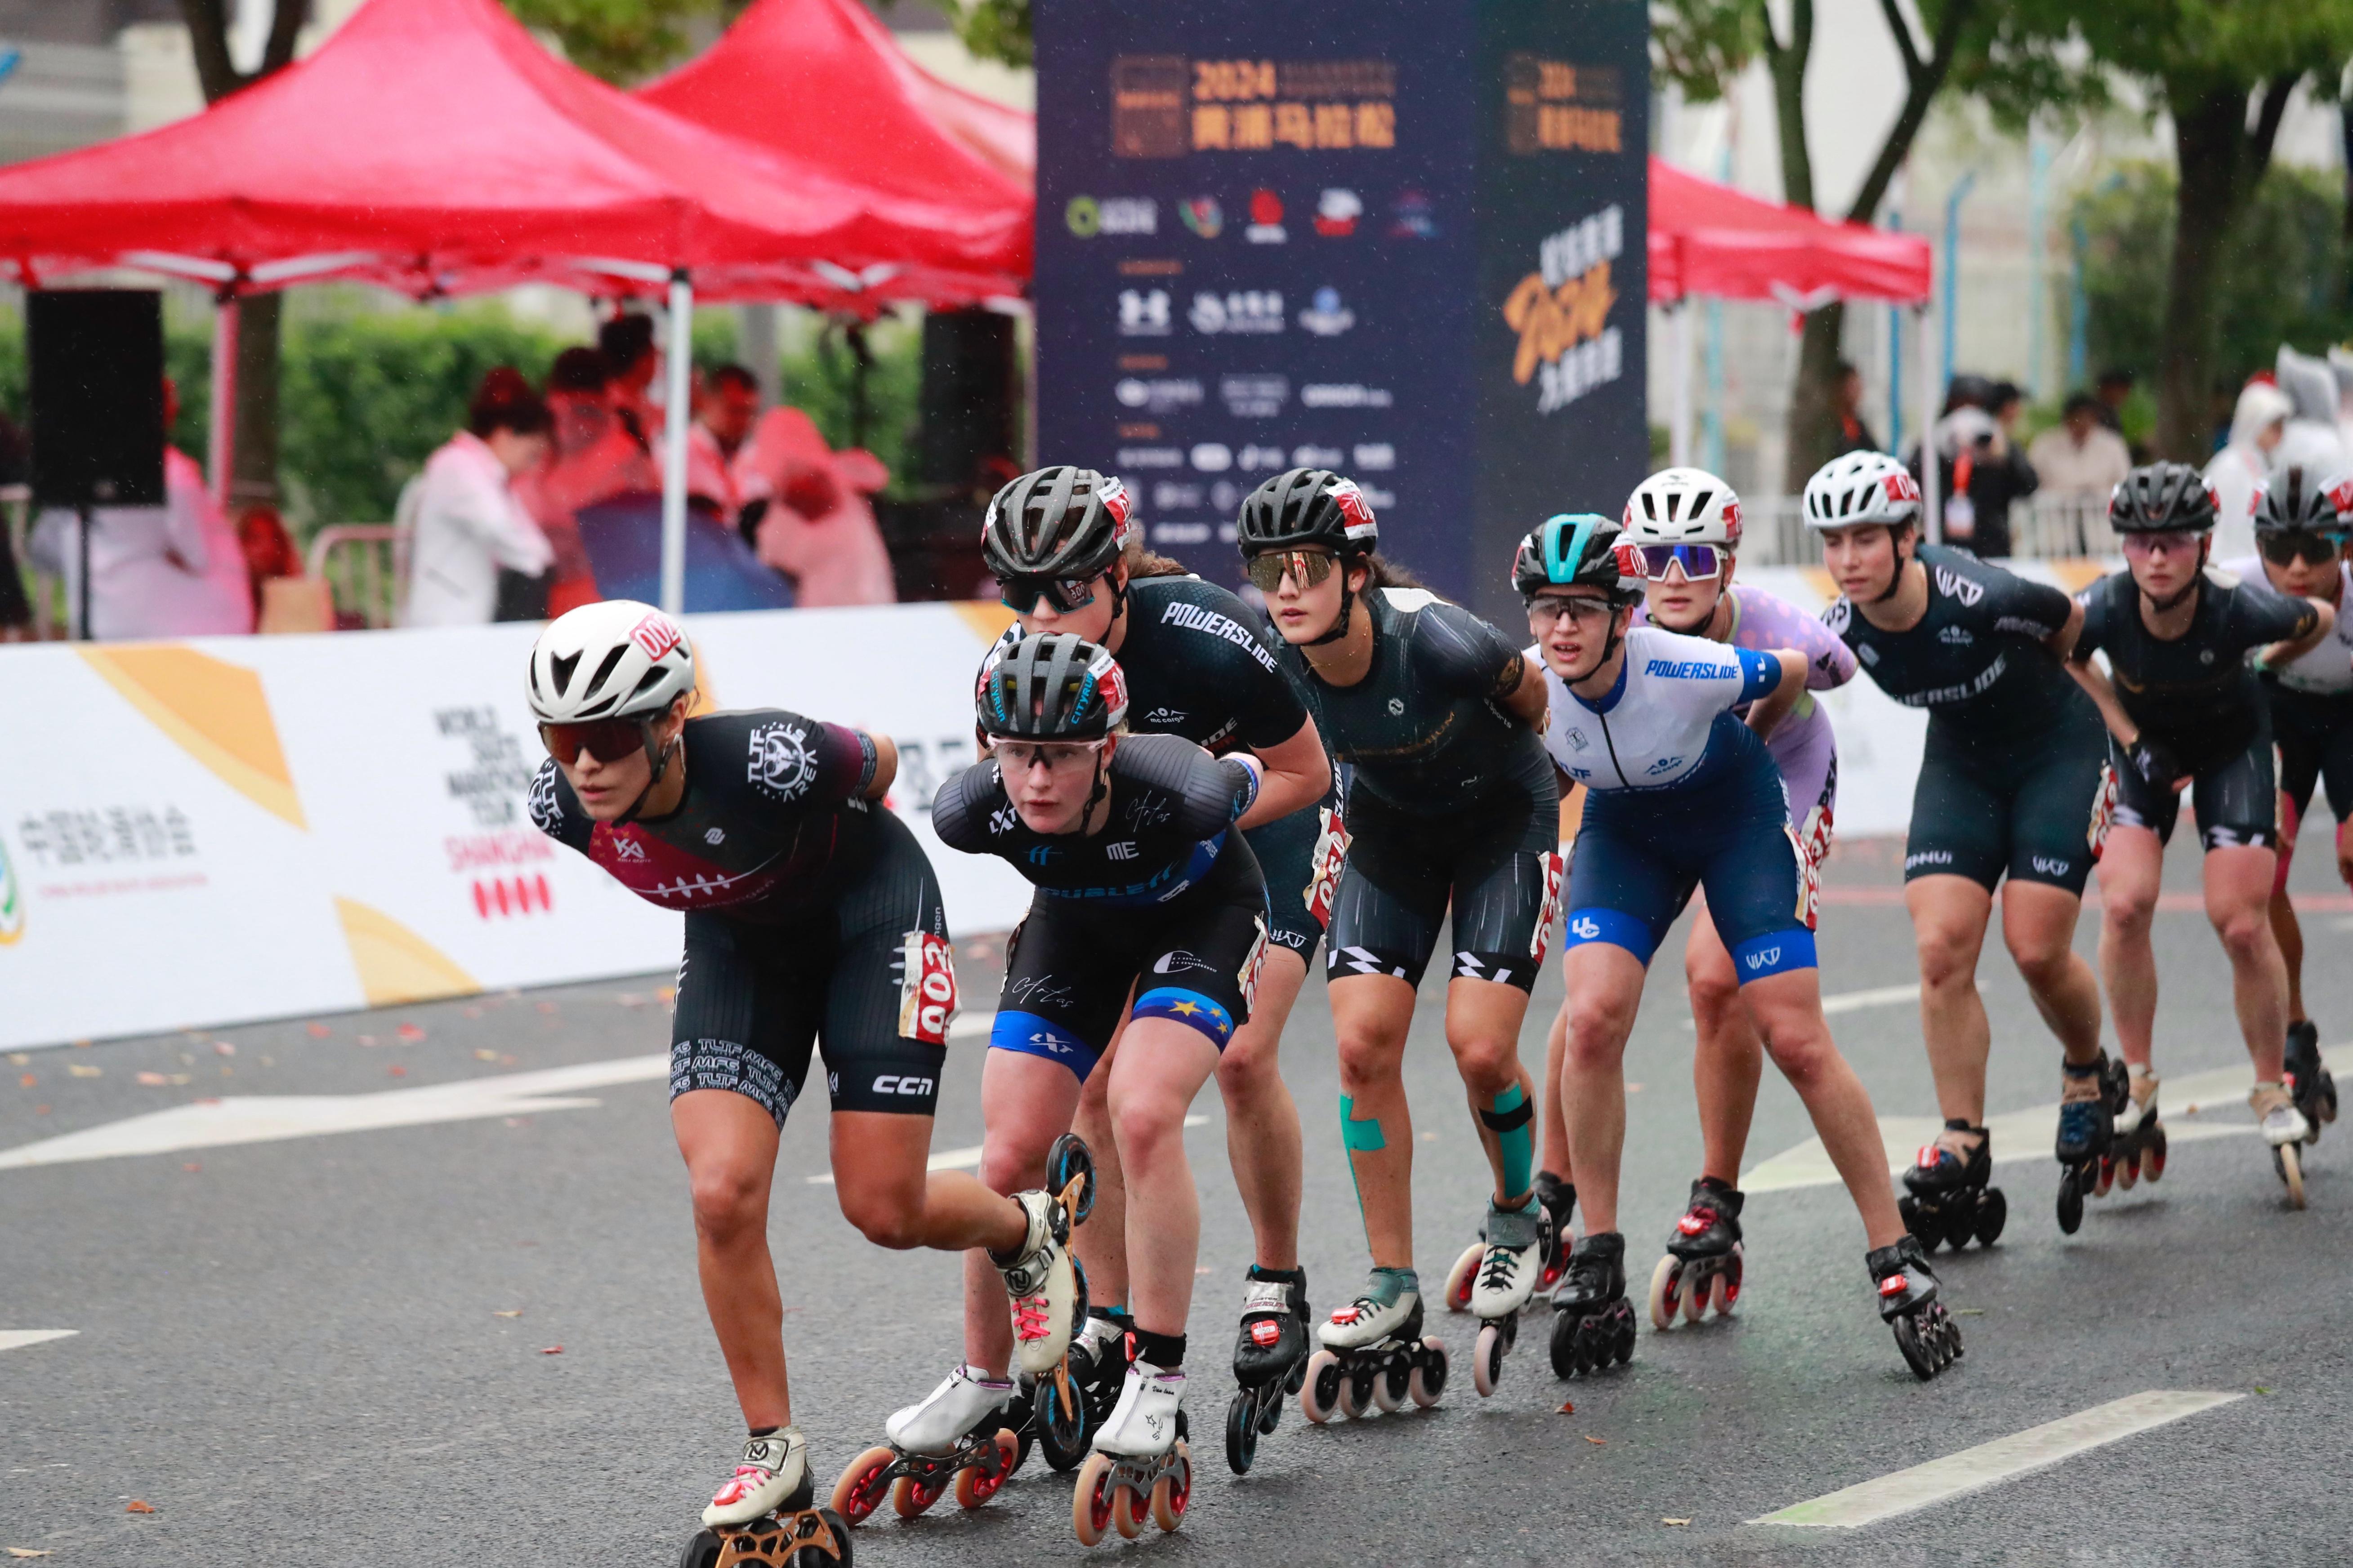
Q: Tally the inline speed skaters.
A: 9